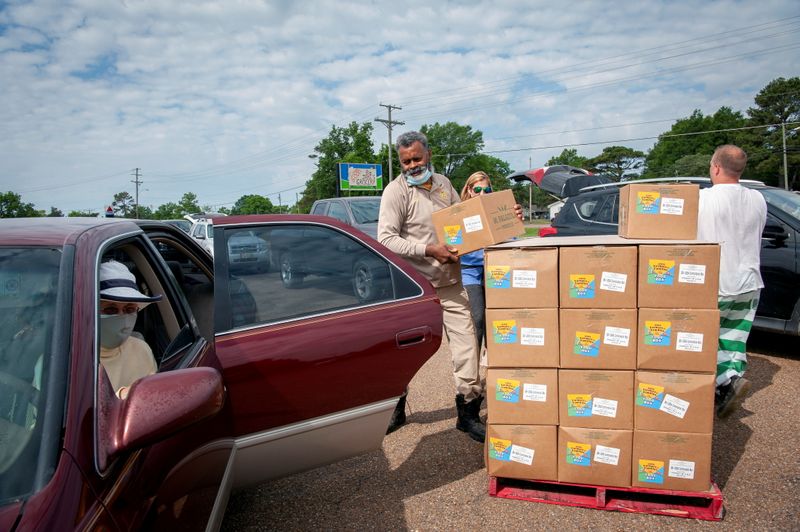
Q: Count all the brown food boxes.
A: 14